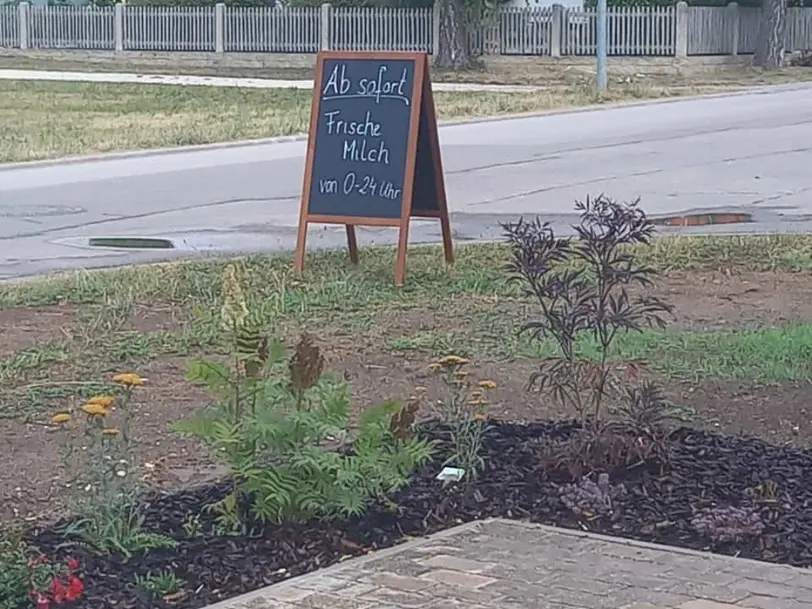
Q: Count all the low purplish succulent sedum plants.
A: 2